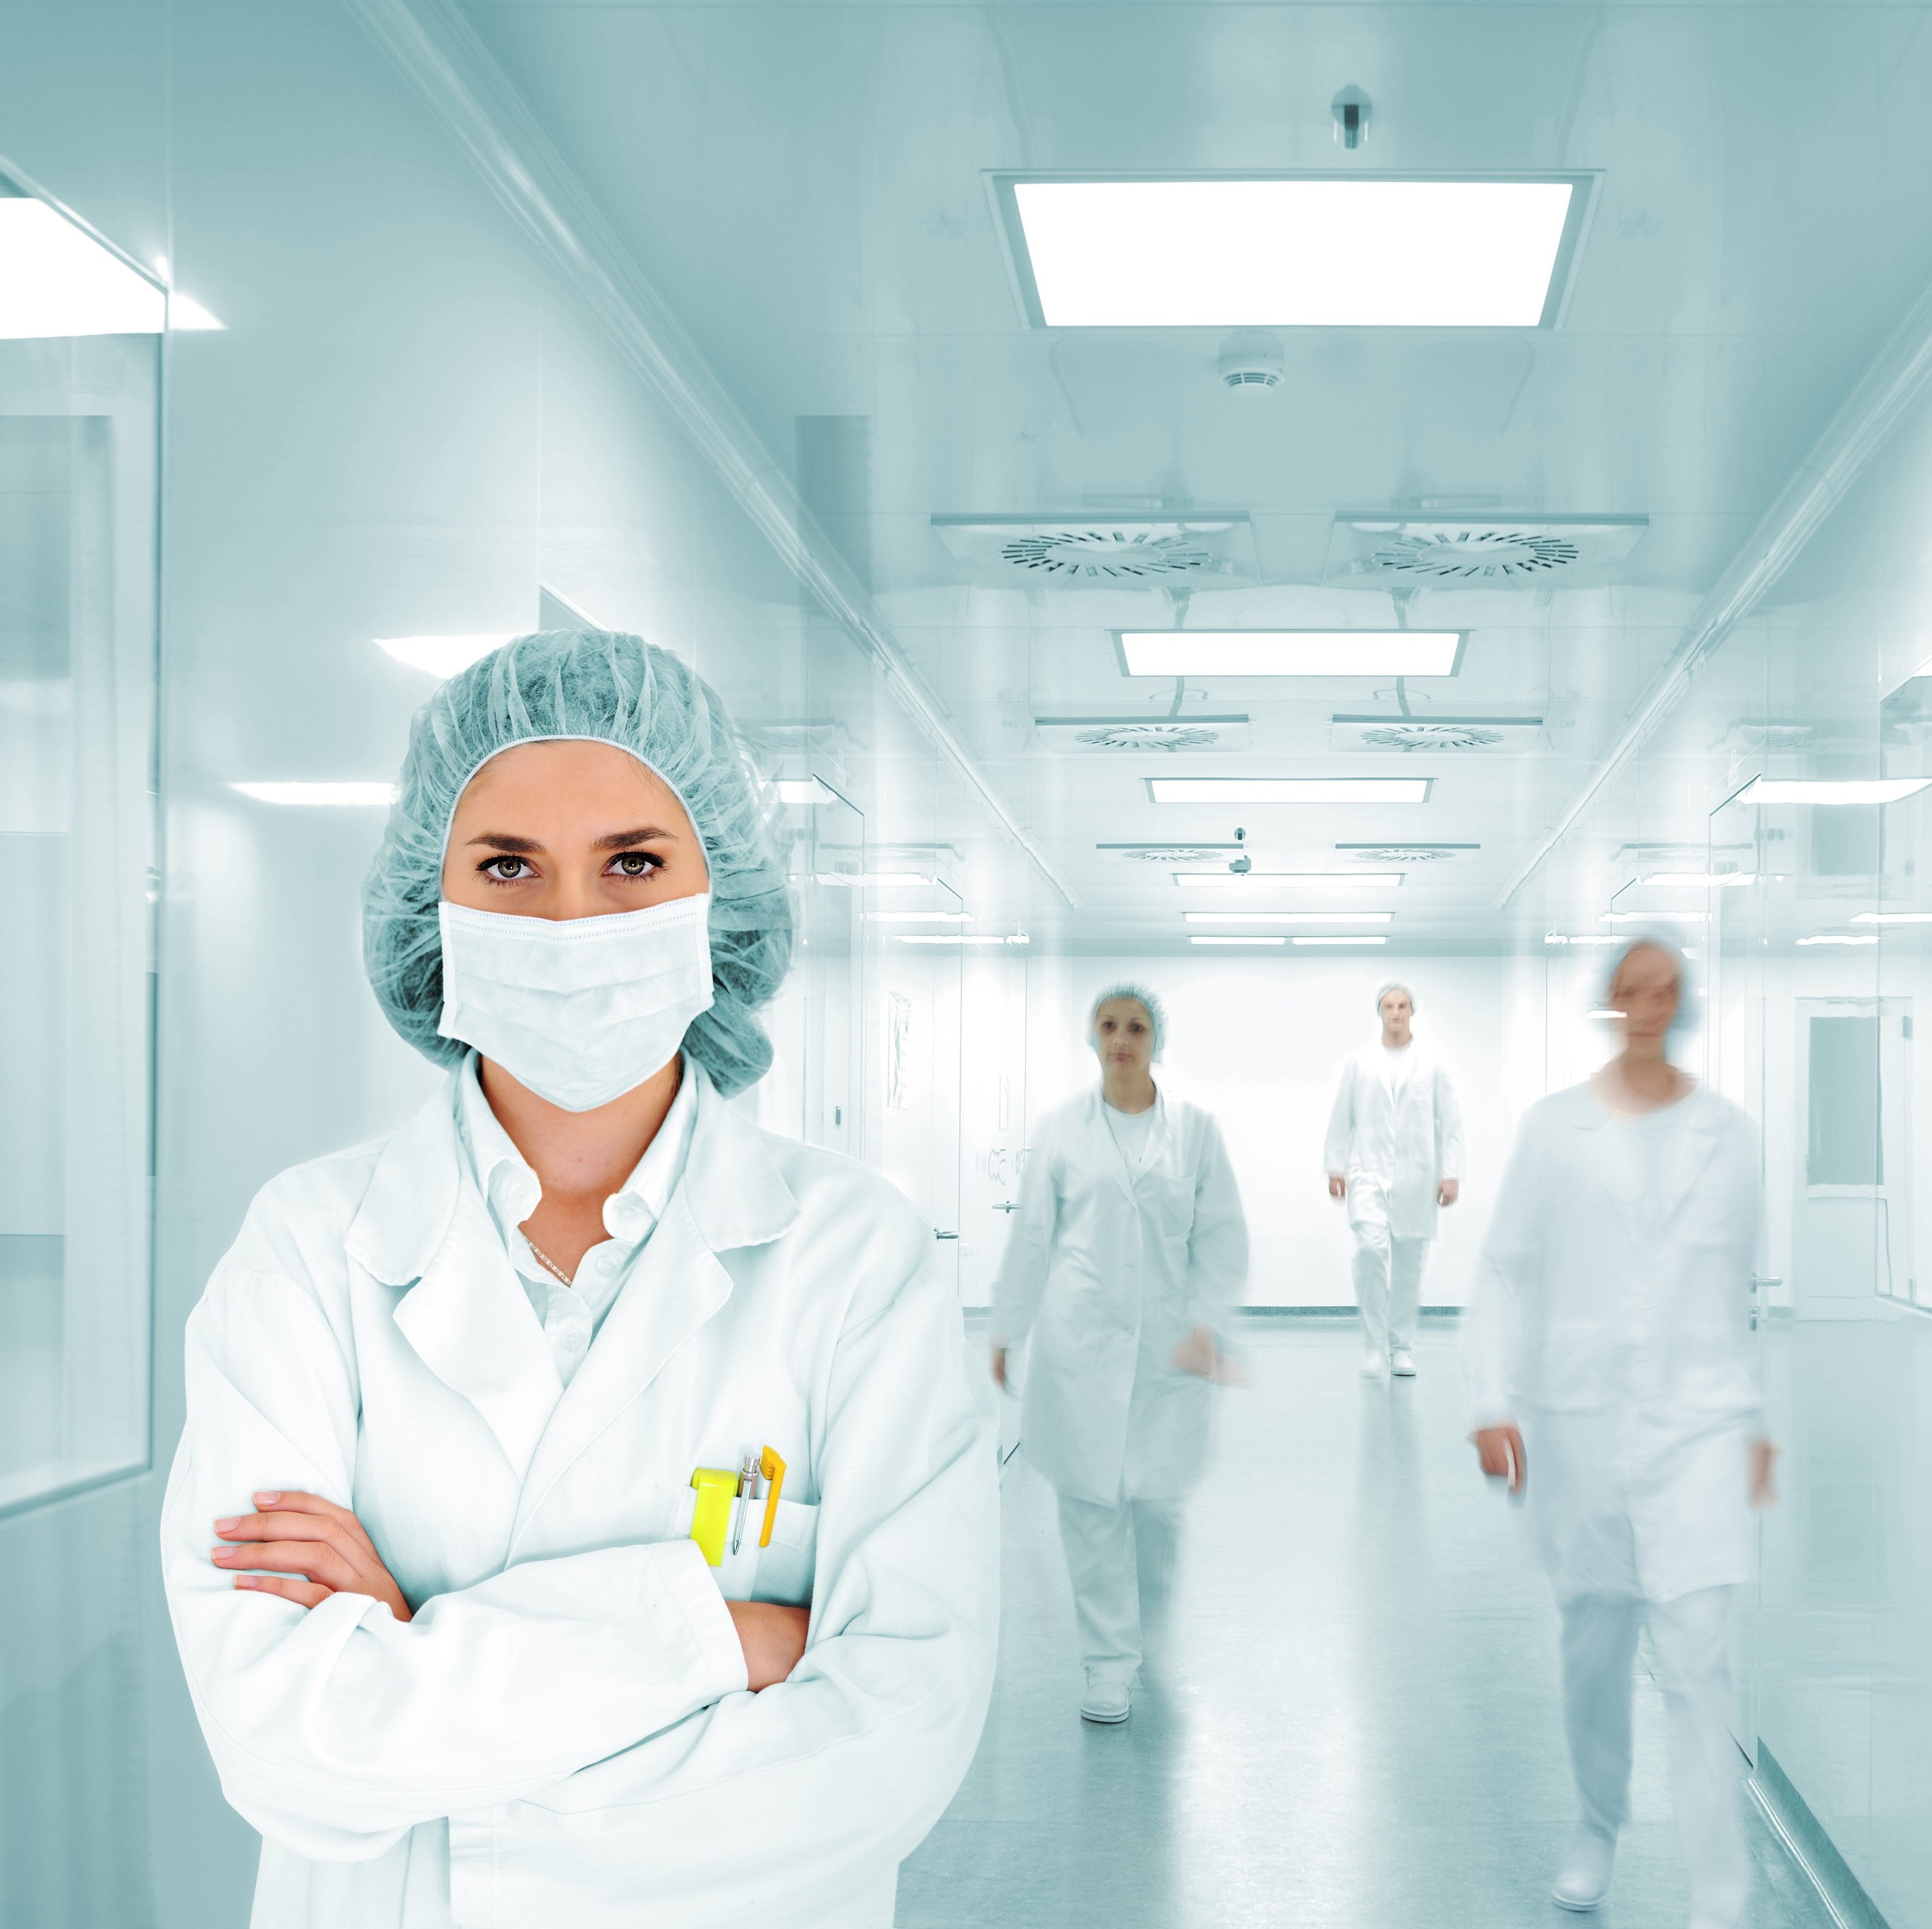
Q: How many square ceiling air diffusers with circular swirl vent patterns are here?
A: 6